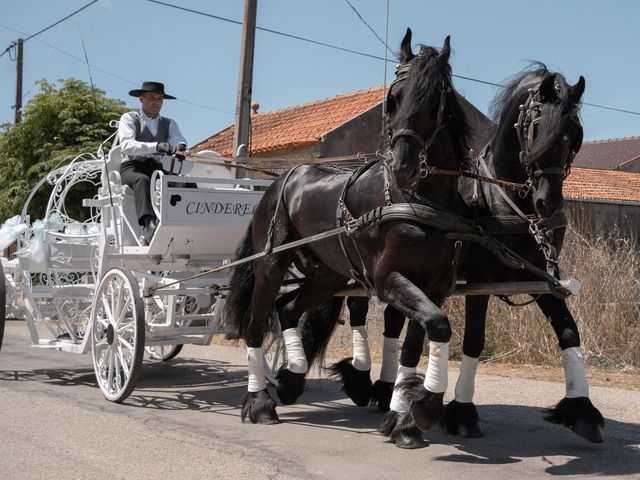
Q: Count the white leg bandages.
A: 8